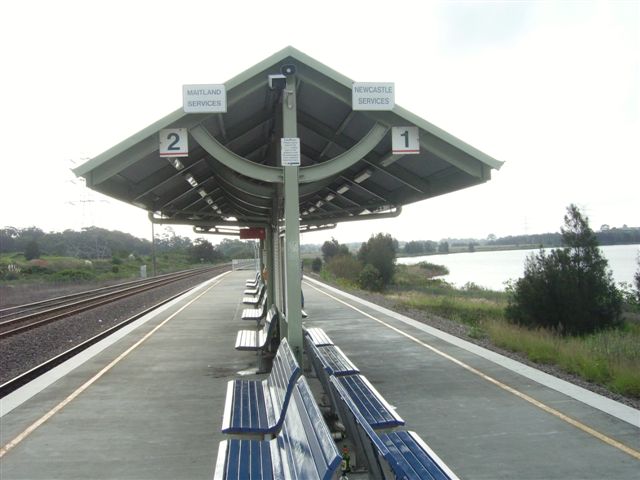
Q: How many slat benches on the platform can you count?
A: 12